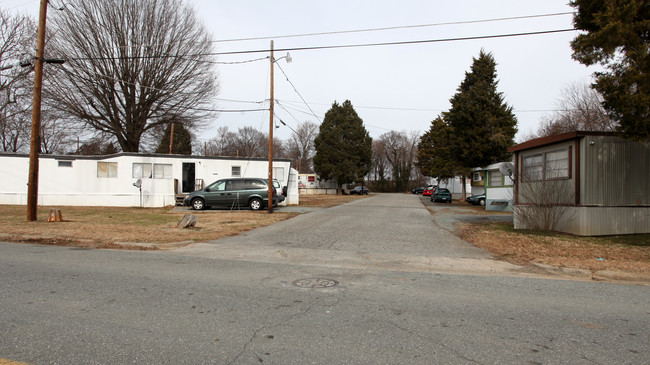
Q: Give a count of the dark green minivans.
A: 1